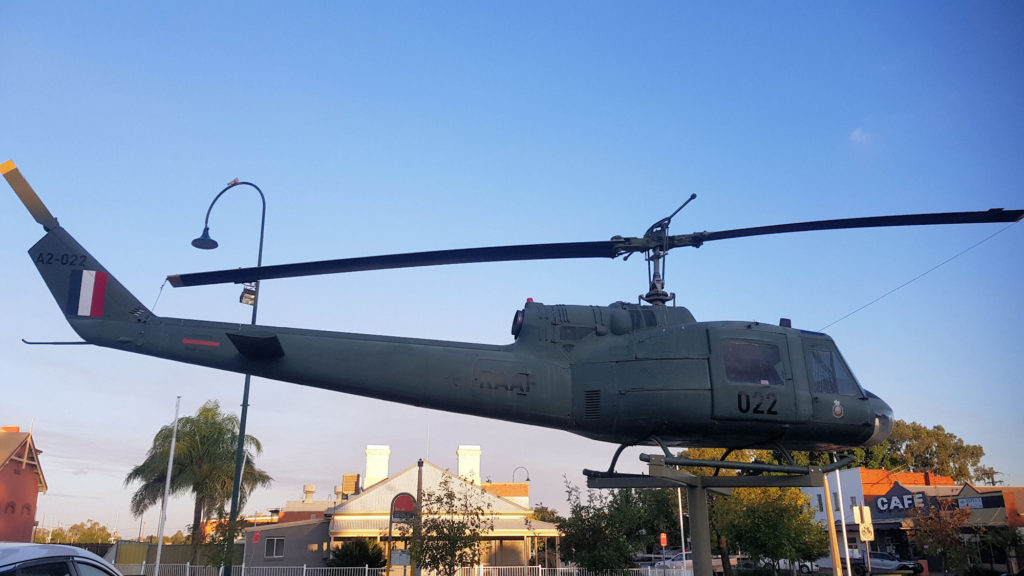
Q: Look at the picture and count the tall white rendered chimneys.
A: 2